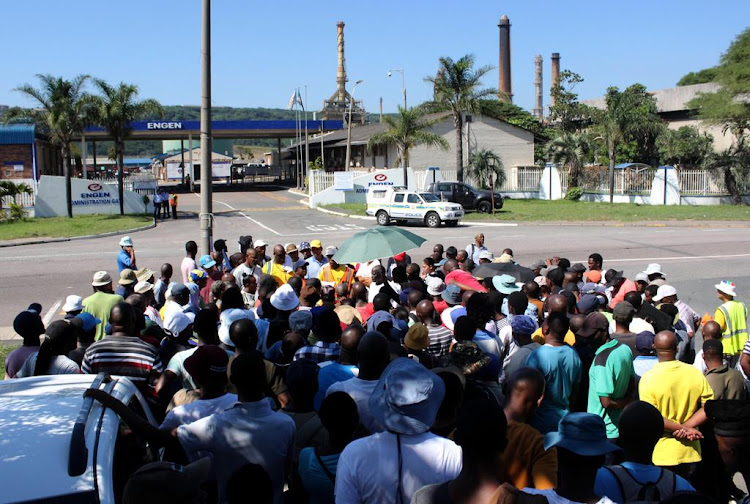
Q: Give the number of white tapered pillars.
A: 3